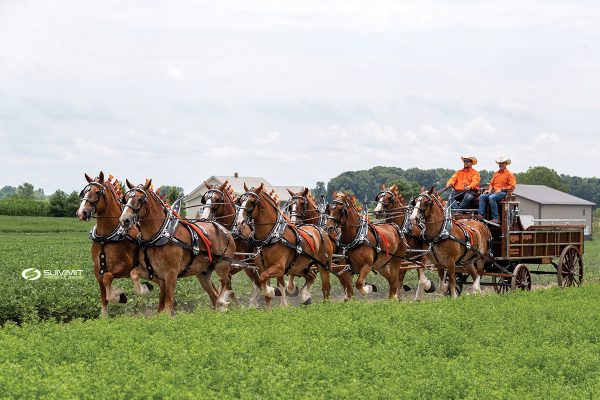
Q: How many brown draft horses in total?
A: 8